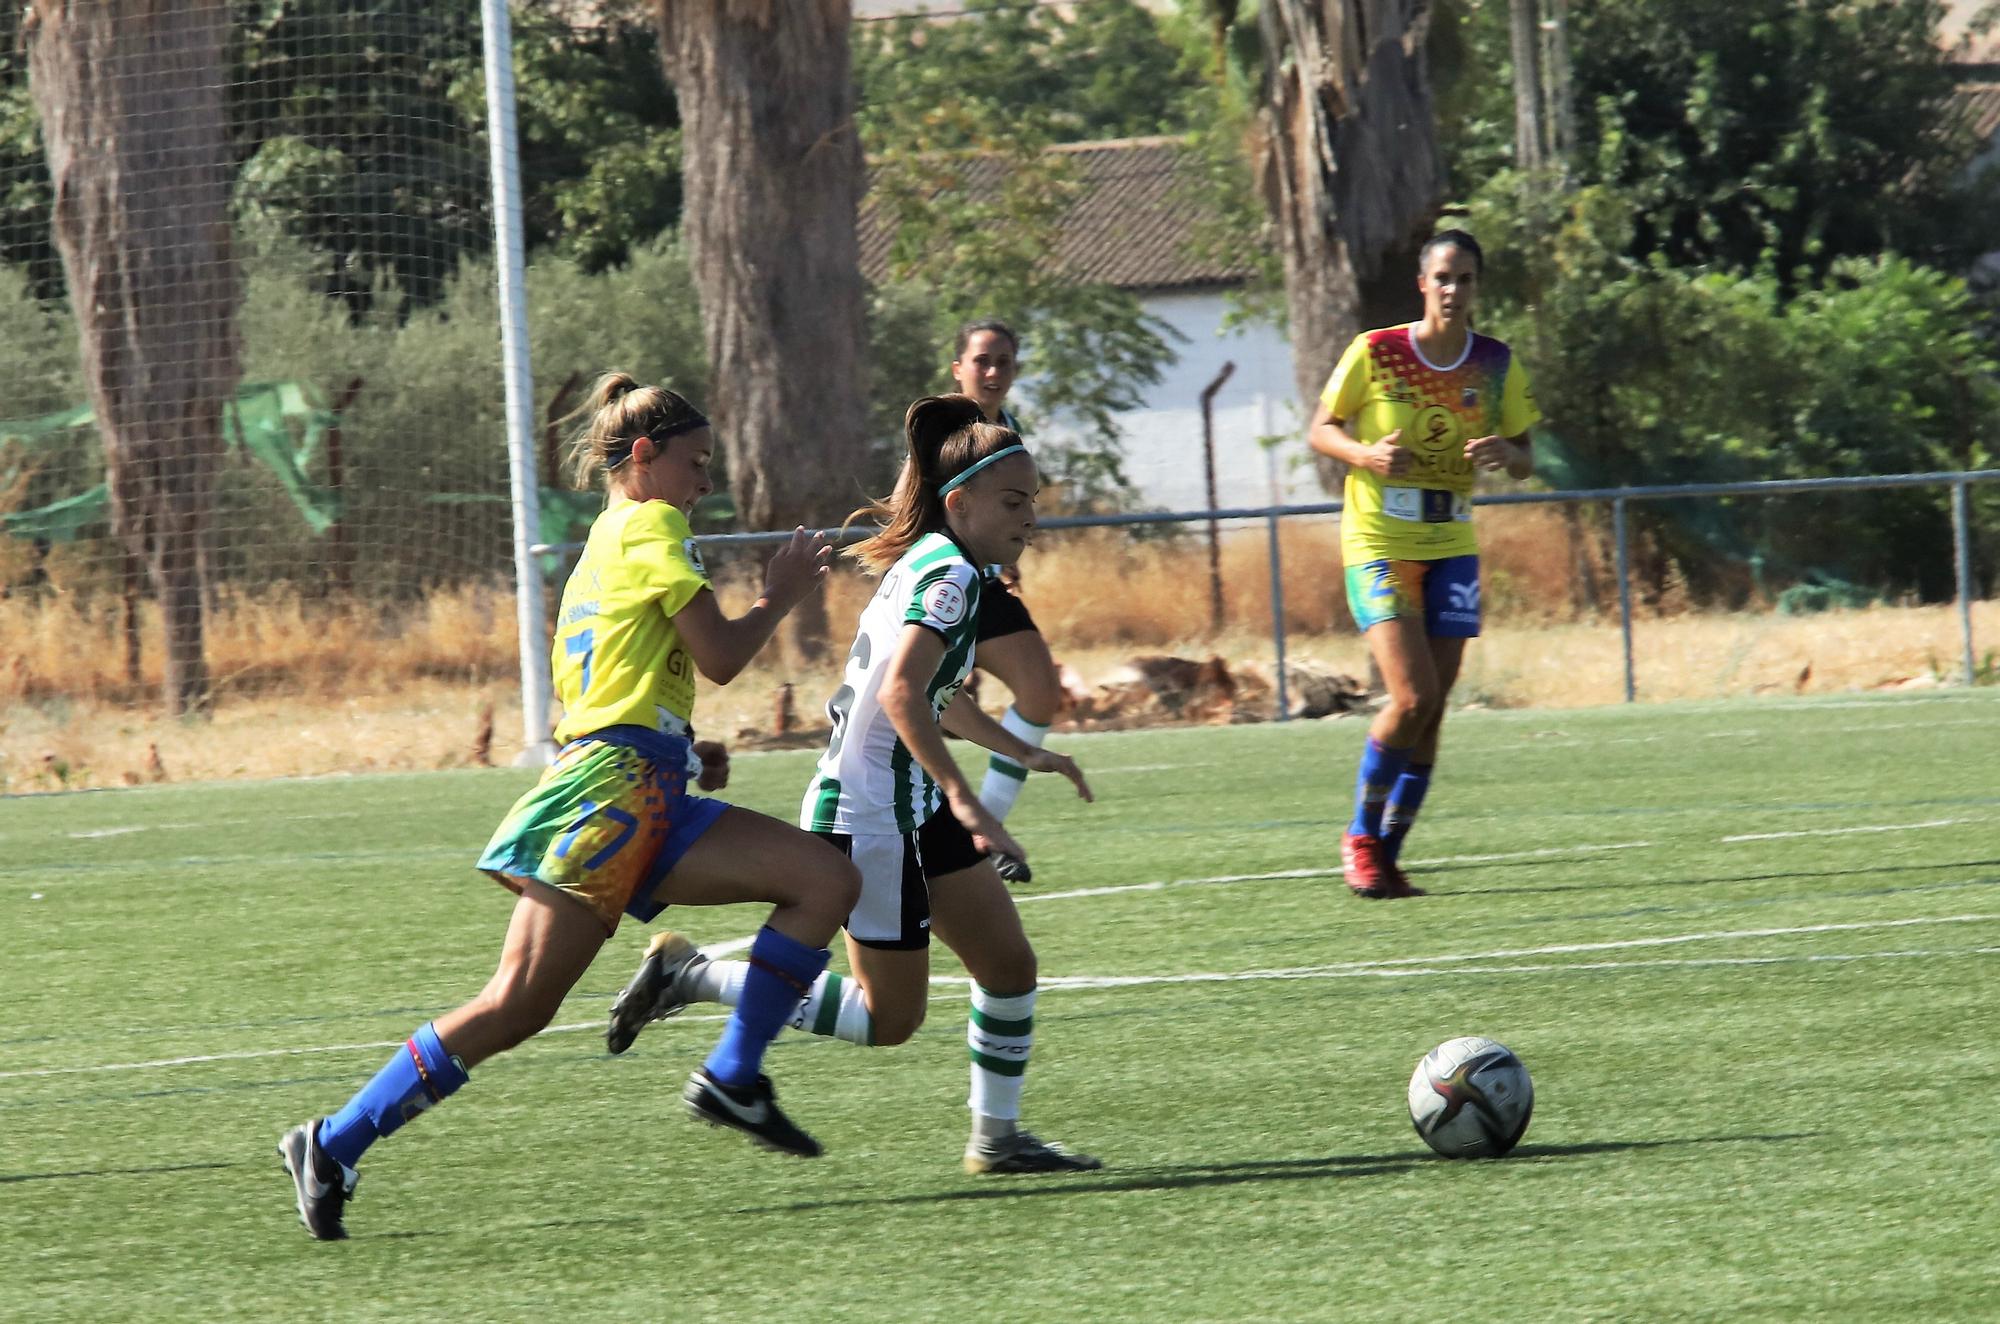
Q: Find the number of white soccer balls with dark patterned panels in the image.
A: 1